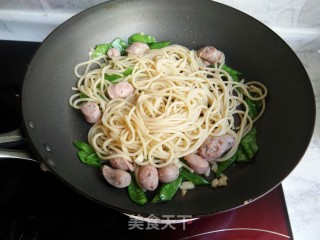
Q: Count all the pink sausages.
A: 11